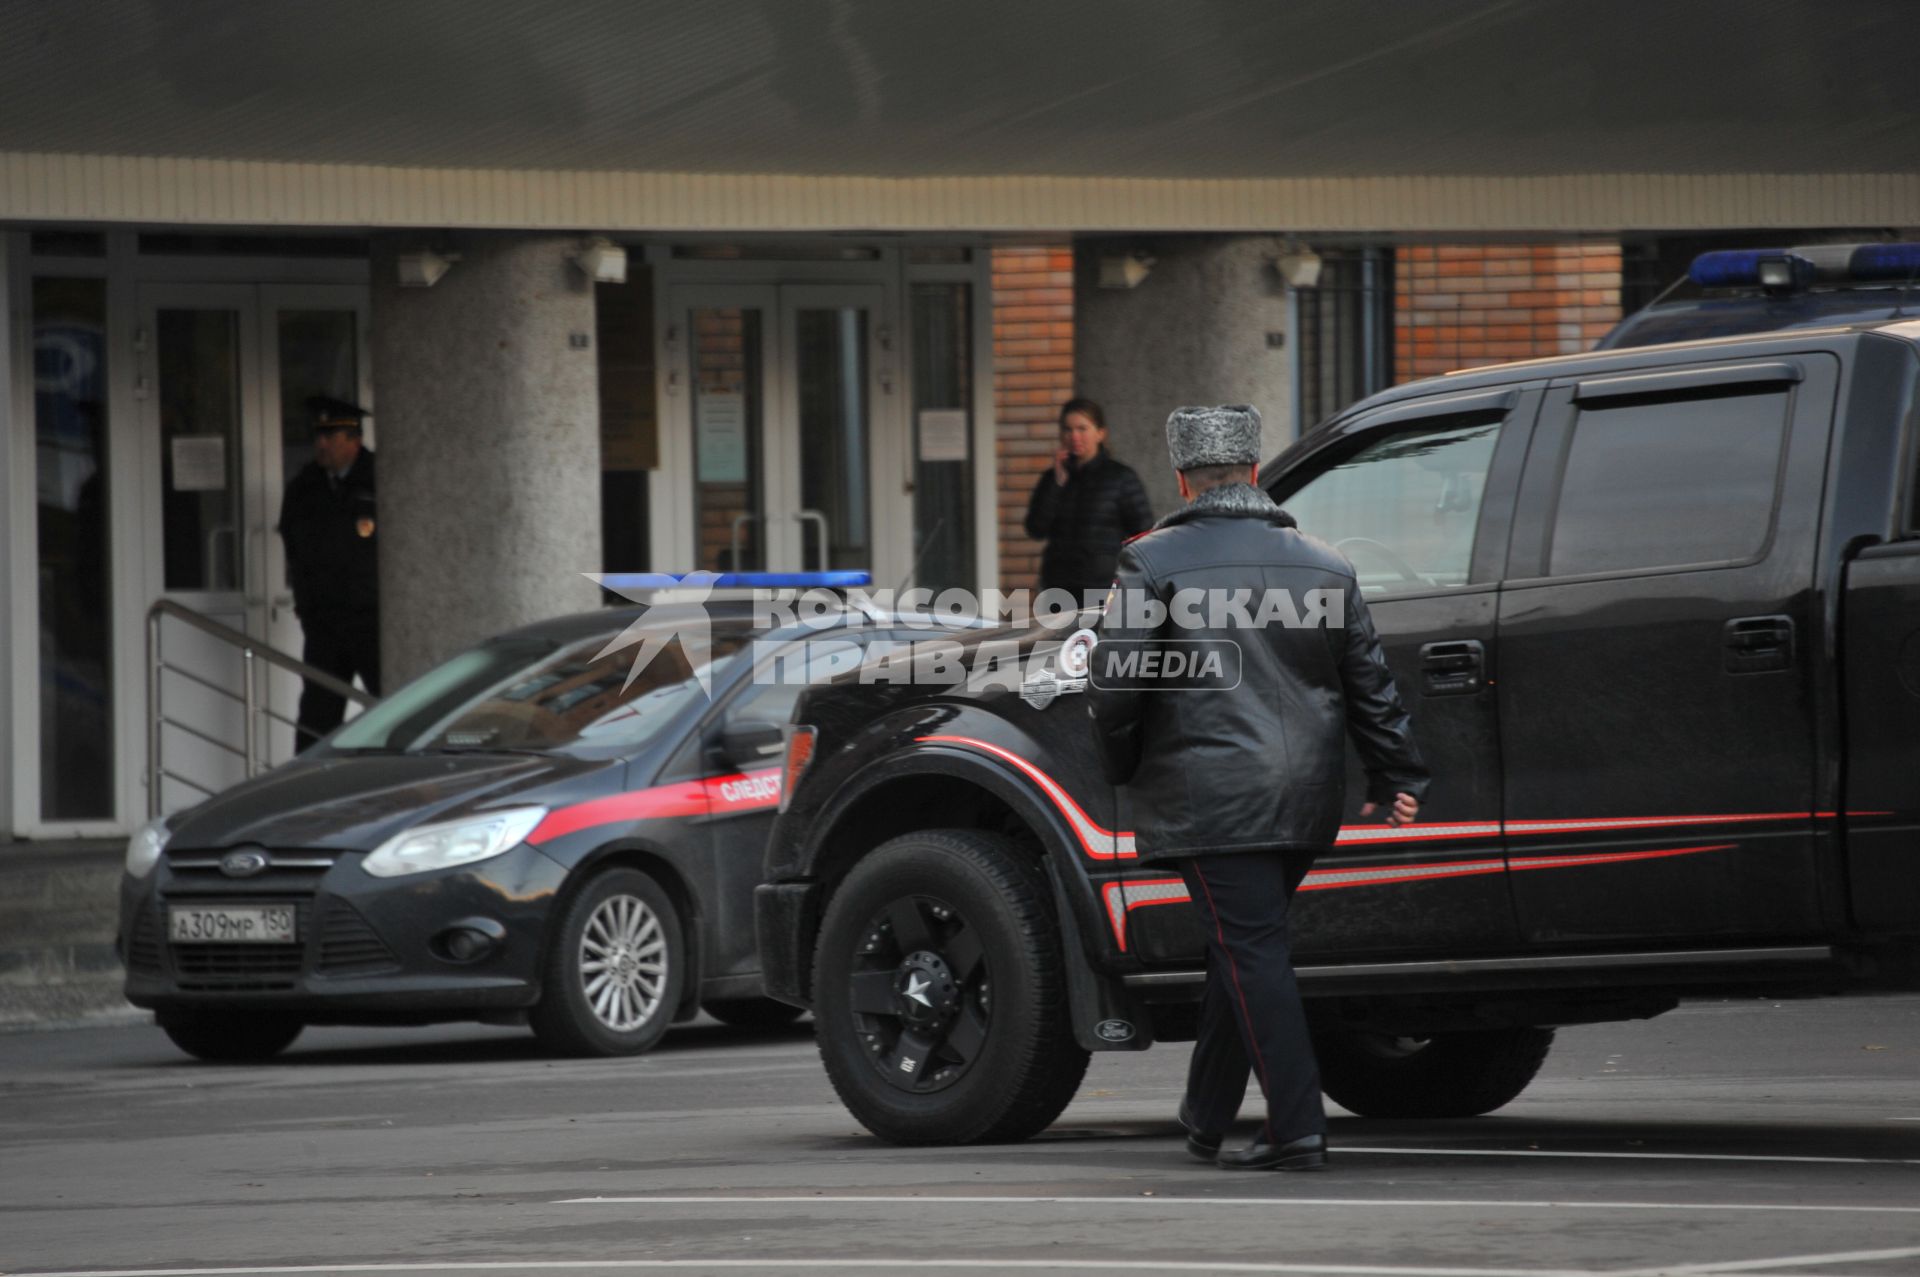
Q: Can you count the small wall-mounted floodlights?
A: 4